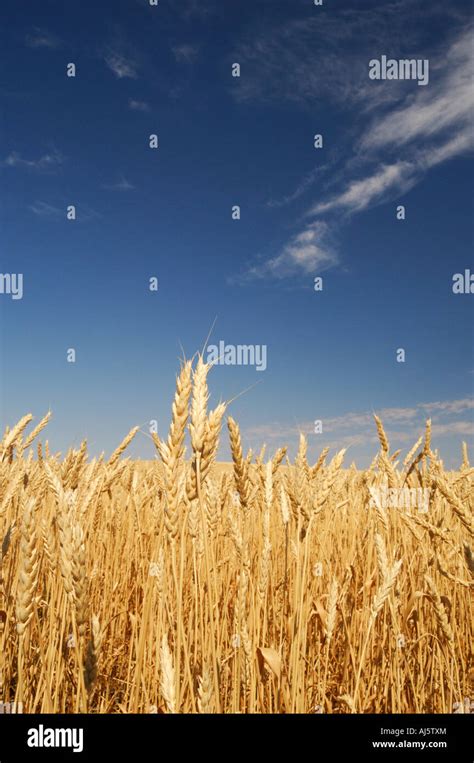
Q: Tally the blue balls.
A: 0